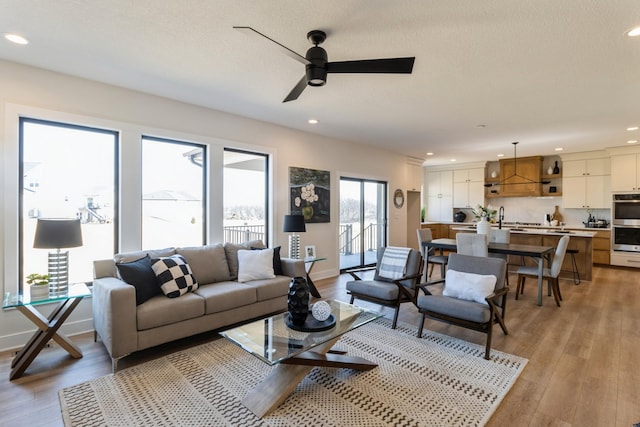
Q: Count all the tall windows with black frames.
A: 3